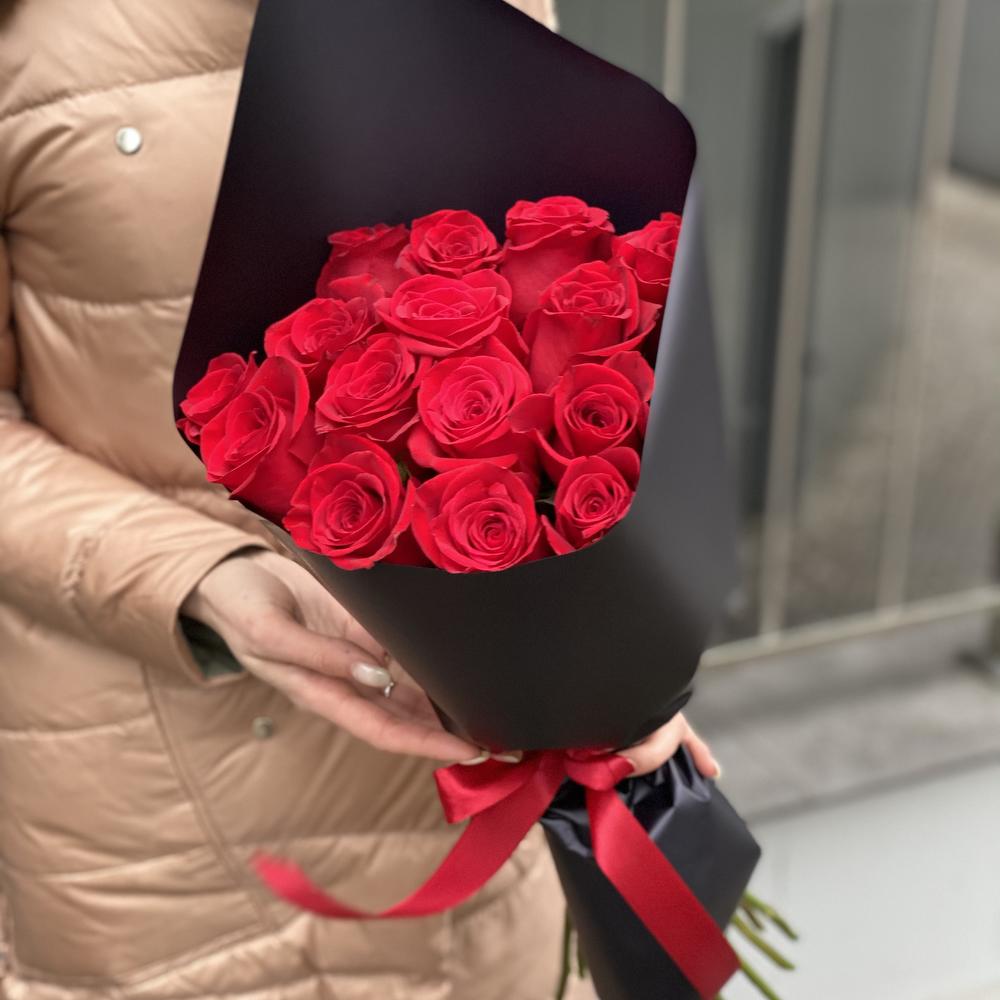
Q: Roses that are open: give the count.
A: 15